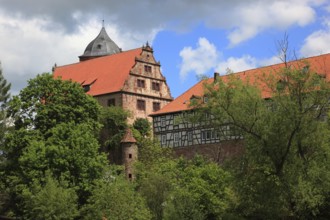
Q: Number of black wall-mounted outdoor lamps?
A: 0